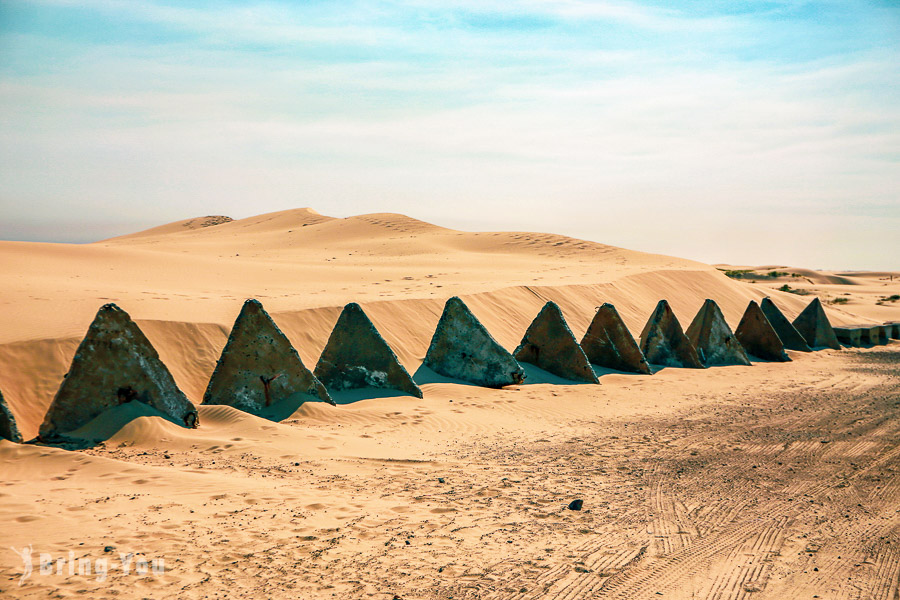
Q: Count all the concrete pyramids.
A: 12